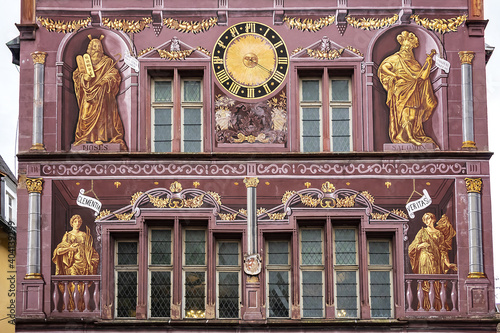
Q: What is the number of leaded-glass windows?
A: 12